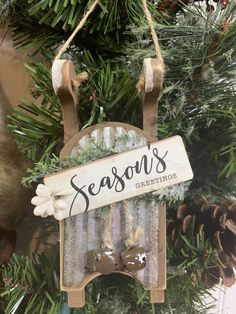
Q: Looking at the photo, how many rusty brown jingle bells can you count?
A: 2